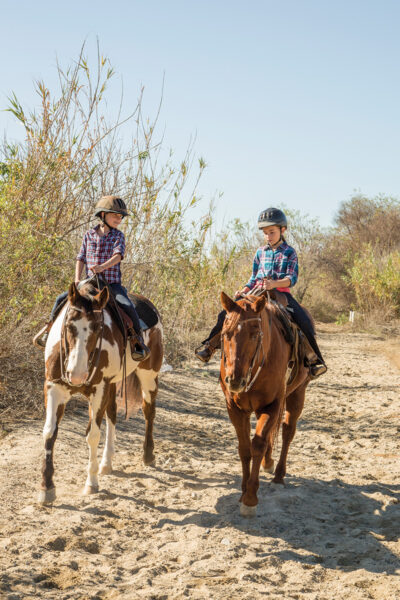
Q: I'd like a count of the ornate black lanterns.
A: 0